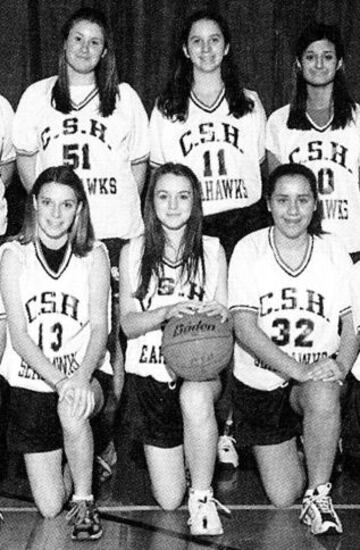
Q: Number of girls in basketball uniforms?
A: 6